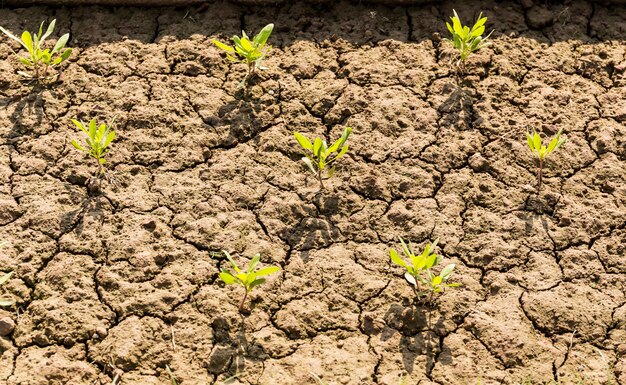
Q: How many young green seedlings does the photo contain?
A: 8